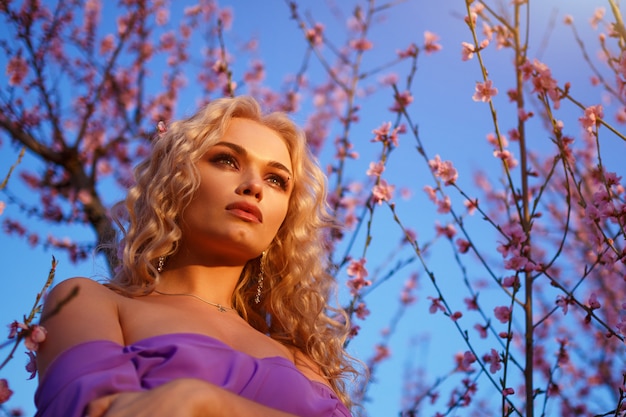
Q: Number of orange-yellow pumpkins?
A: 0